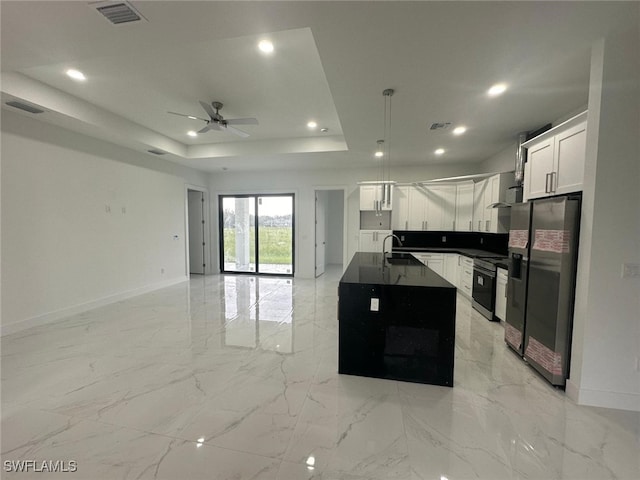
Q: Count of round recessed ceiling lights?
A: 8